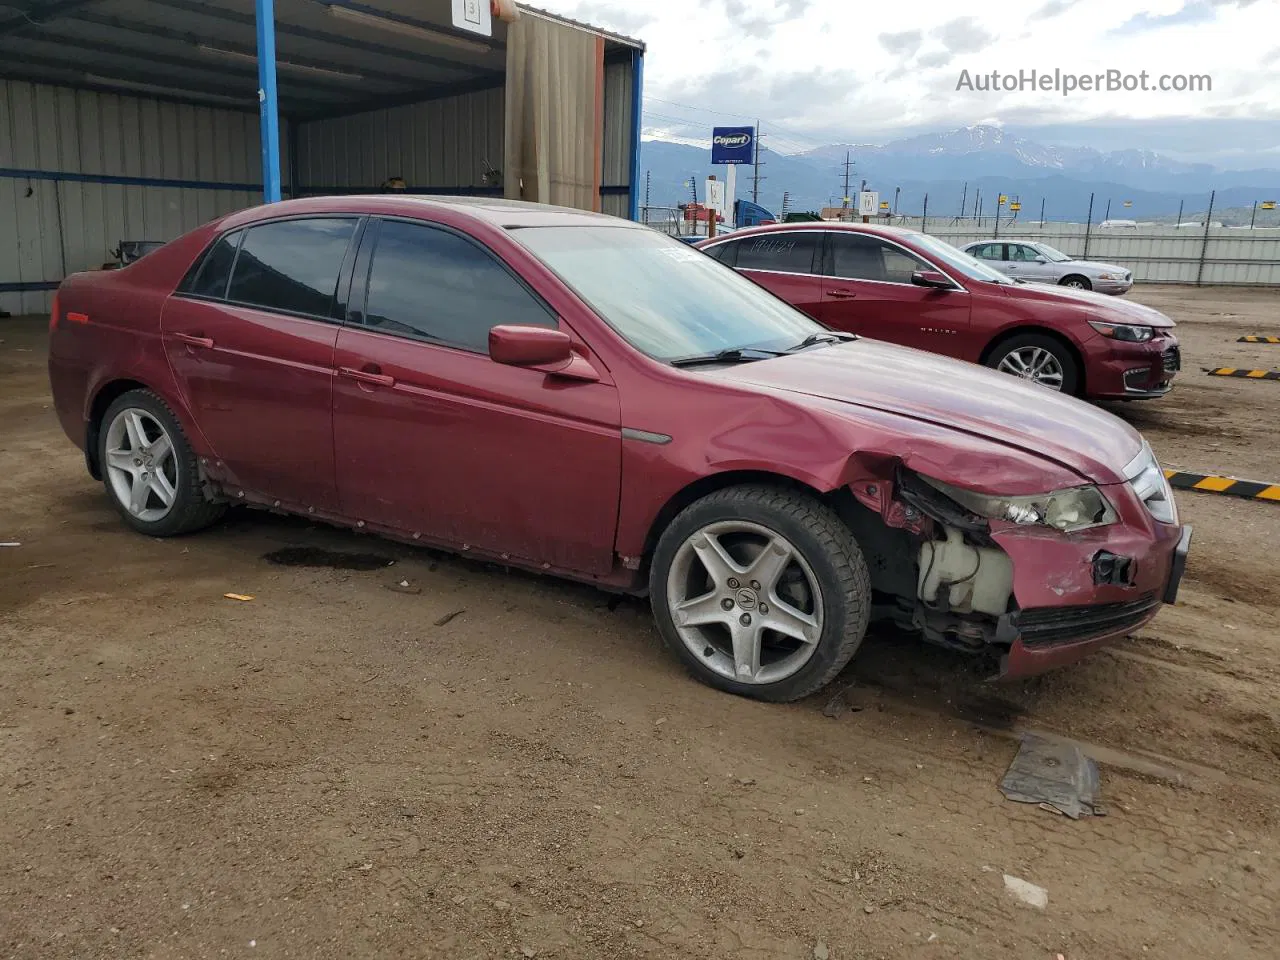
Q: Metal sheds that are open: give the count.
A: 1